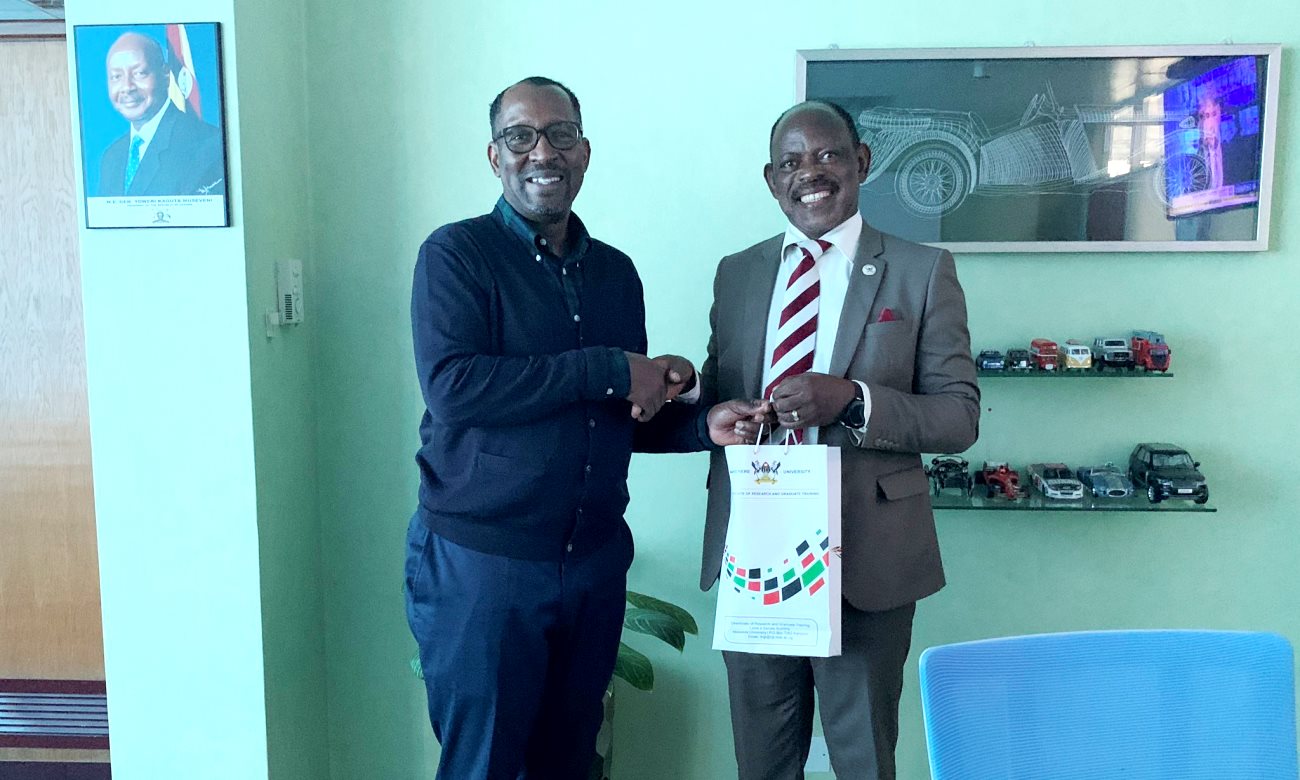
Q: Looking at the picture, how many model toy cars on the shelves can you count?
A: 11